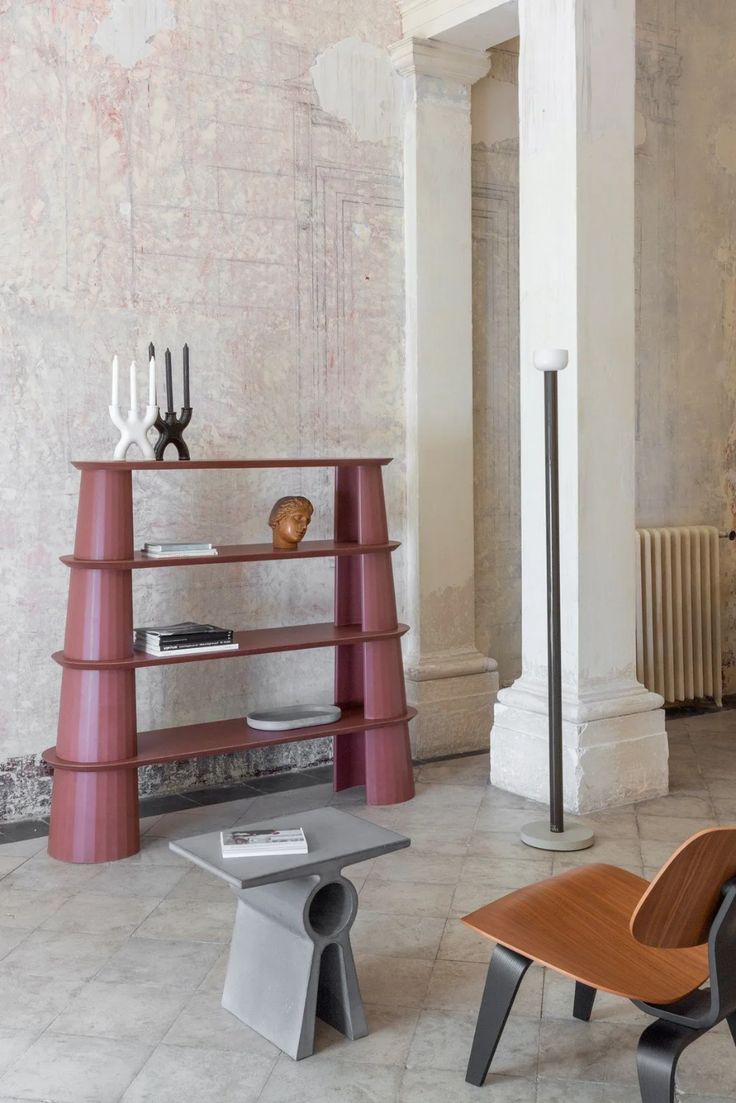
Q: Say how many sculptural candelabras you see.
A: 2